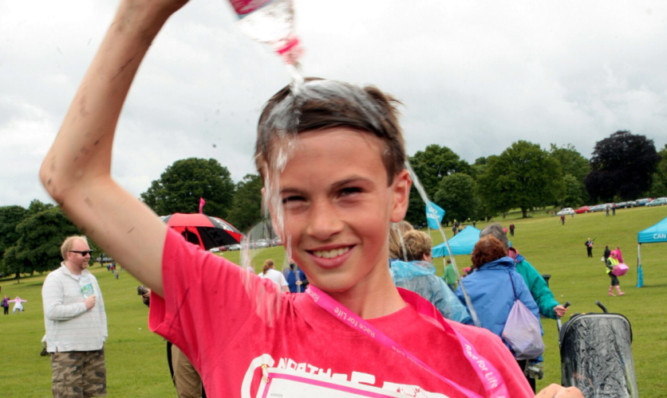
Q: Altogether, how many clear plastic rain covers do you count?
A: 1